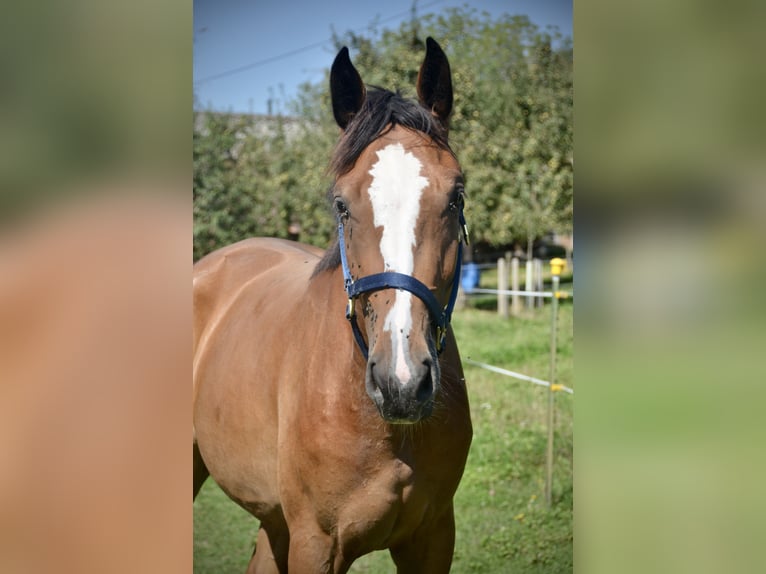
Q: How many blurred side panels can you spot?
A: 2